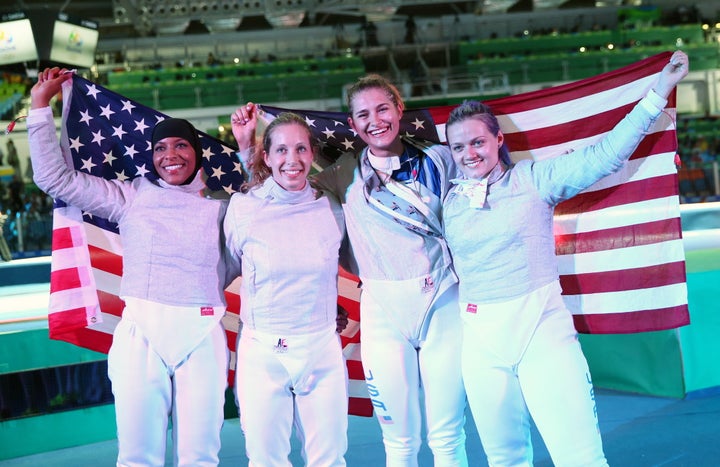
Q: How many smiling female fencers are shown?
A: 4